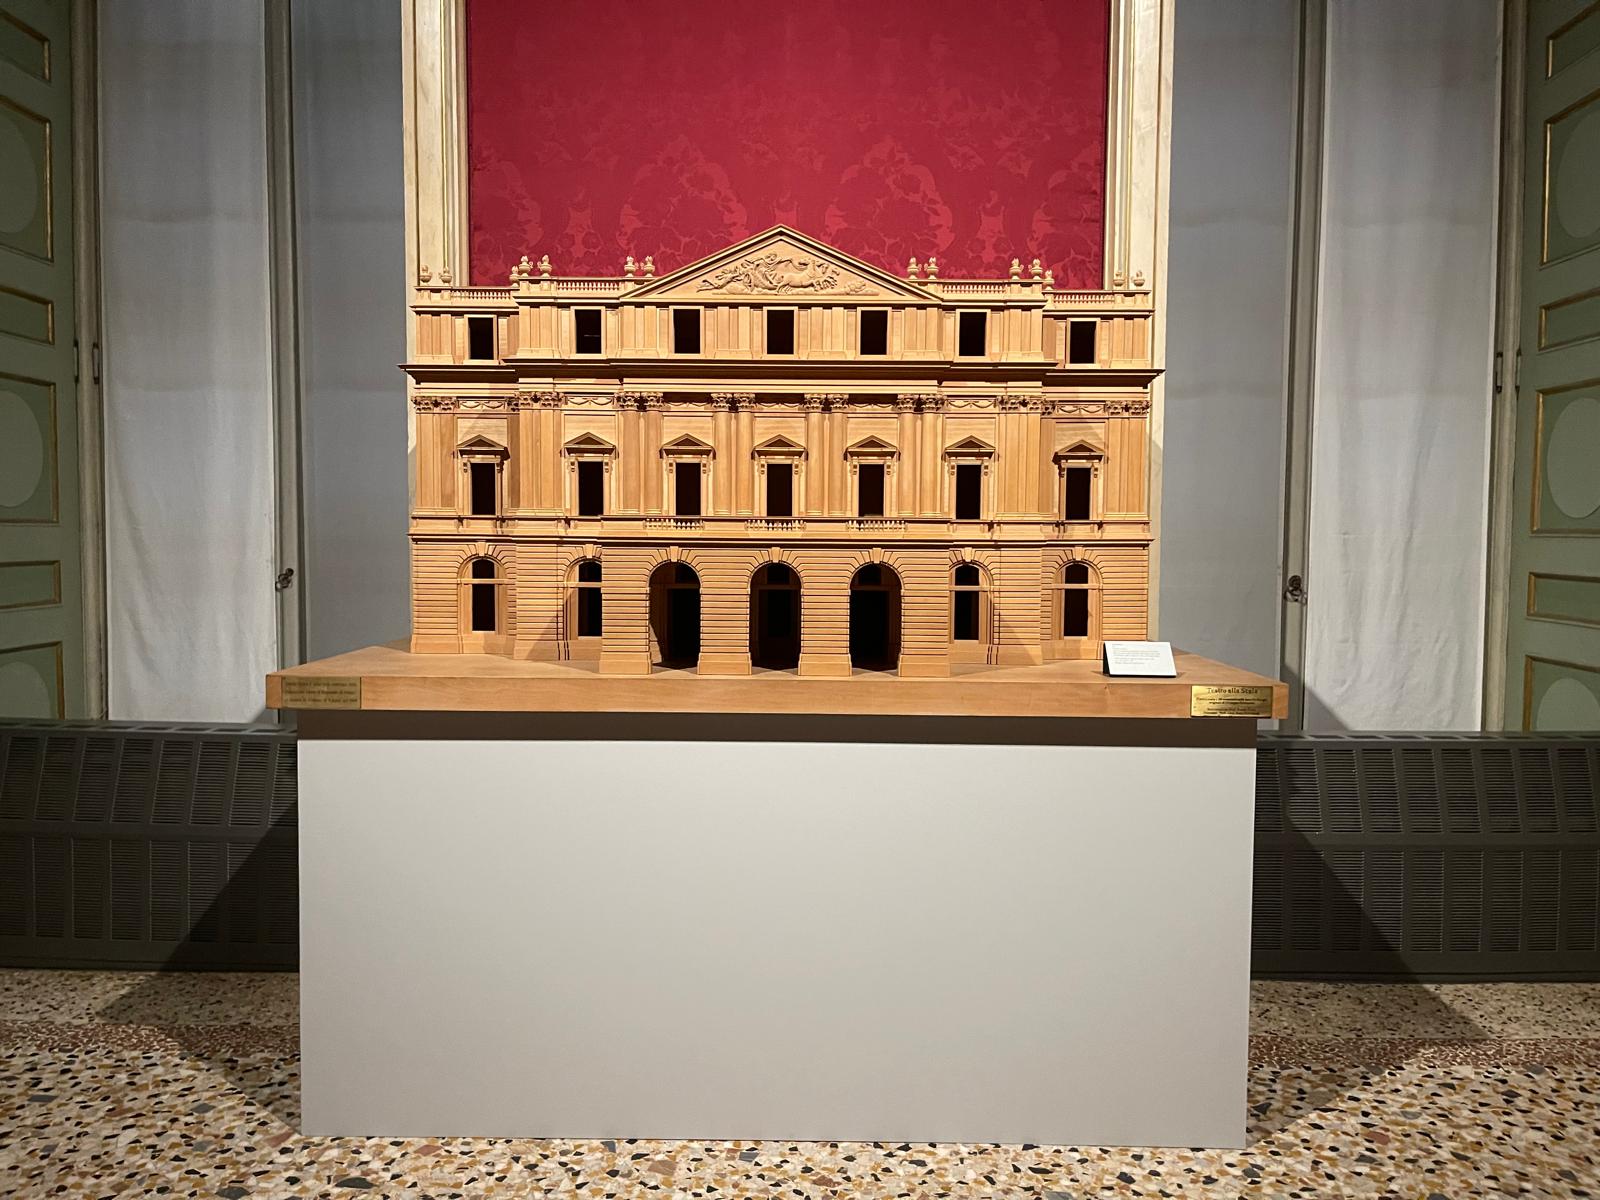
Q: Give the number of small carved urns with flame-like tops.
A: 14